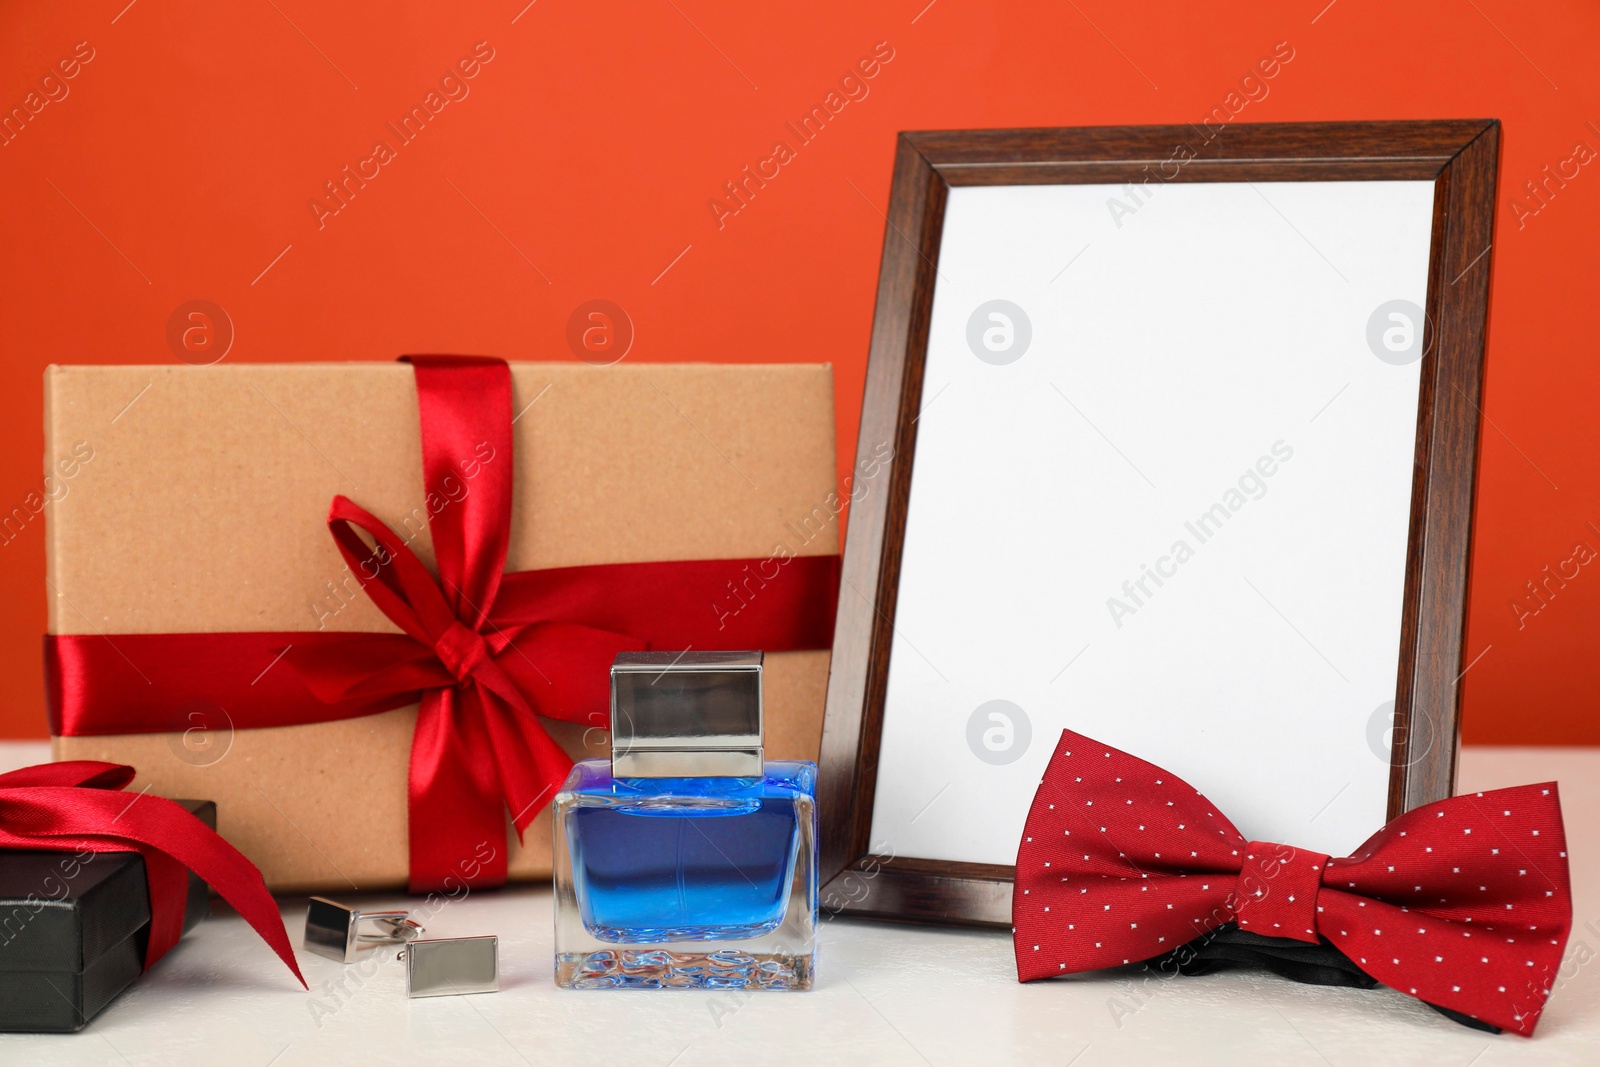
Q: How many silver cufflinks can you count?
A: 2